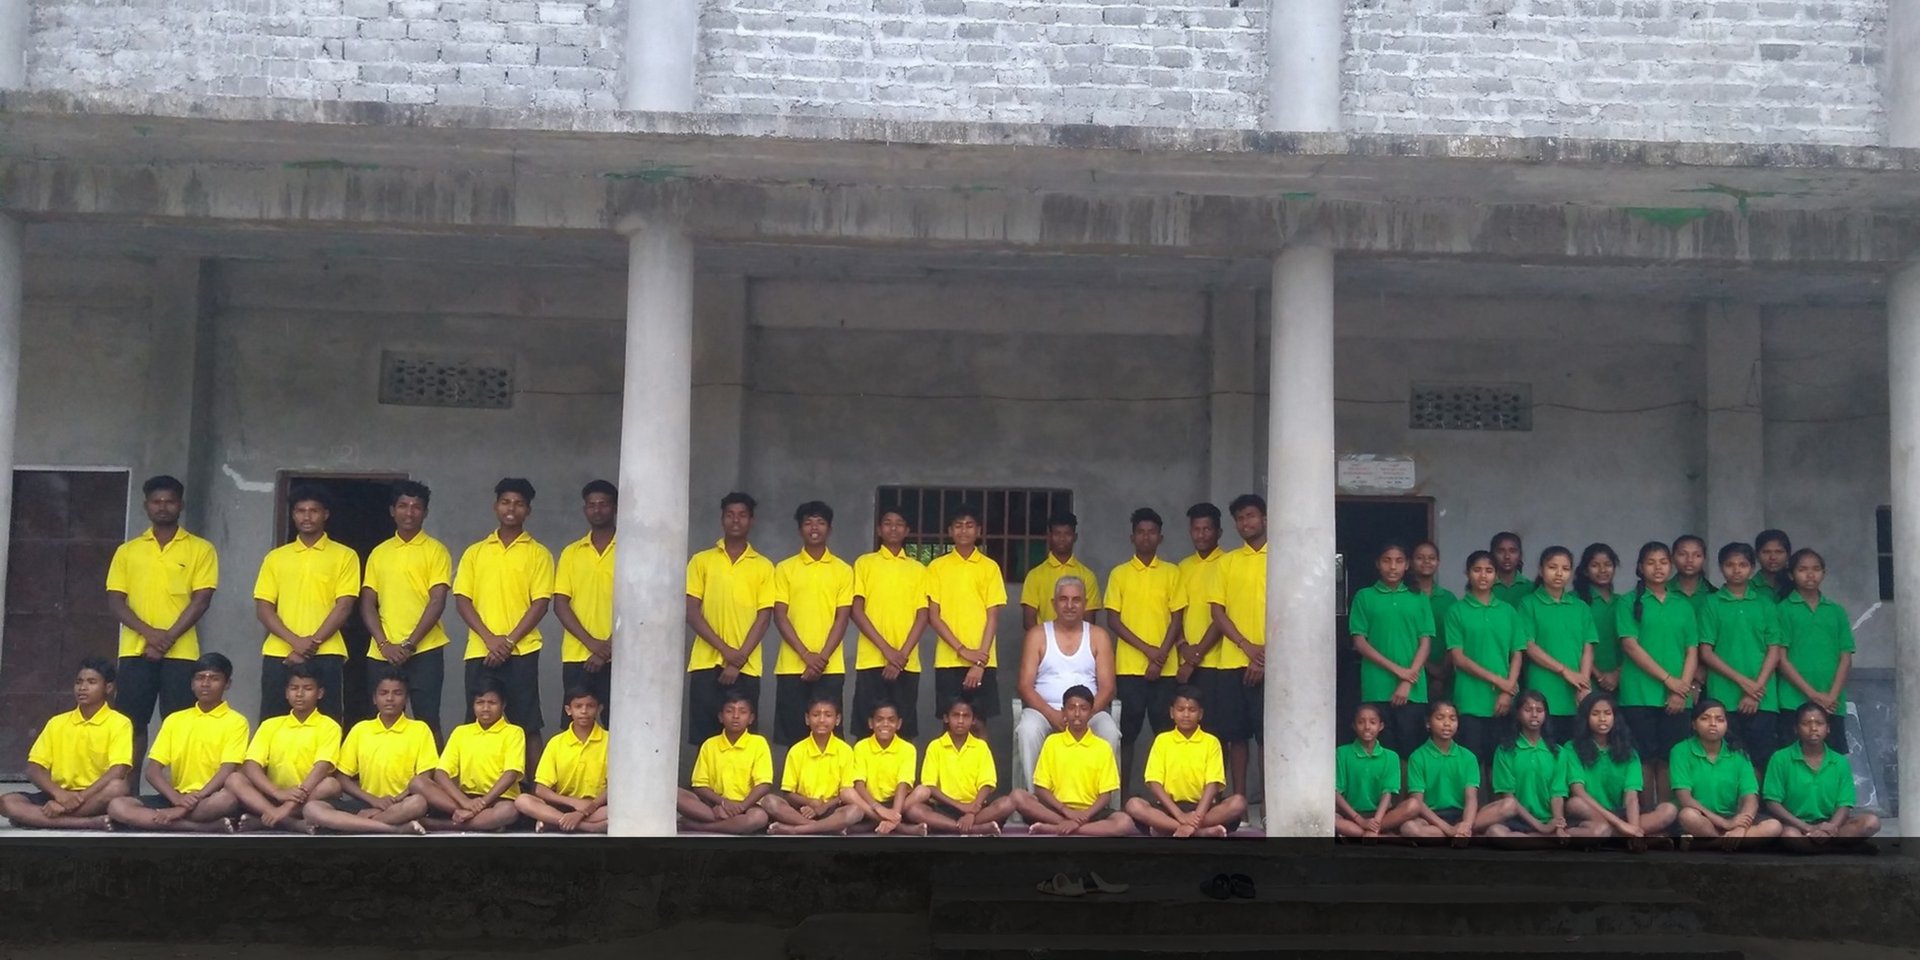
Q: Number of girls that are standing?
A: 11